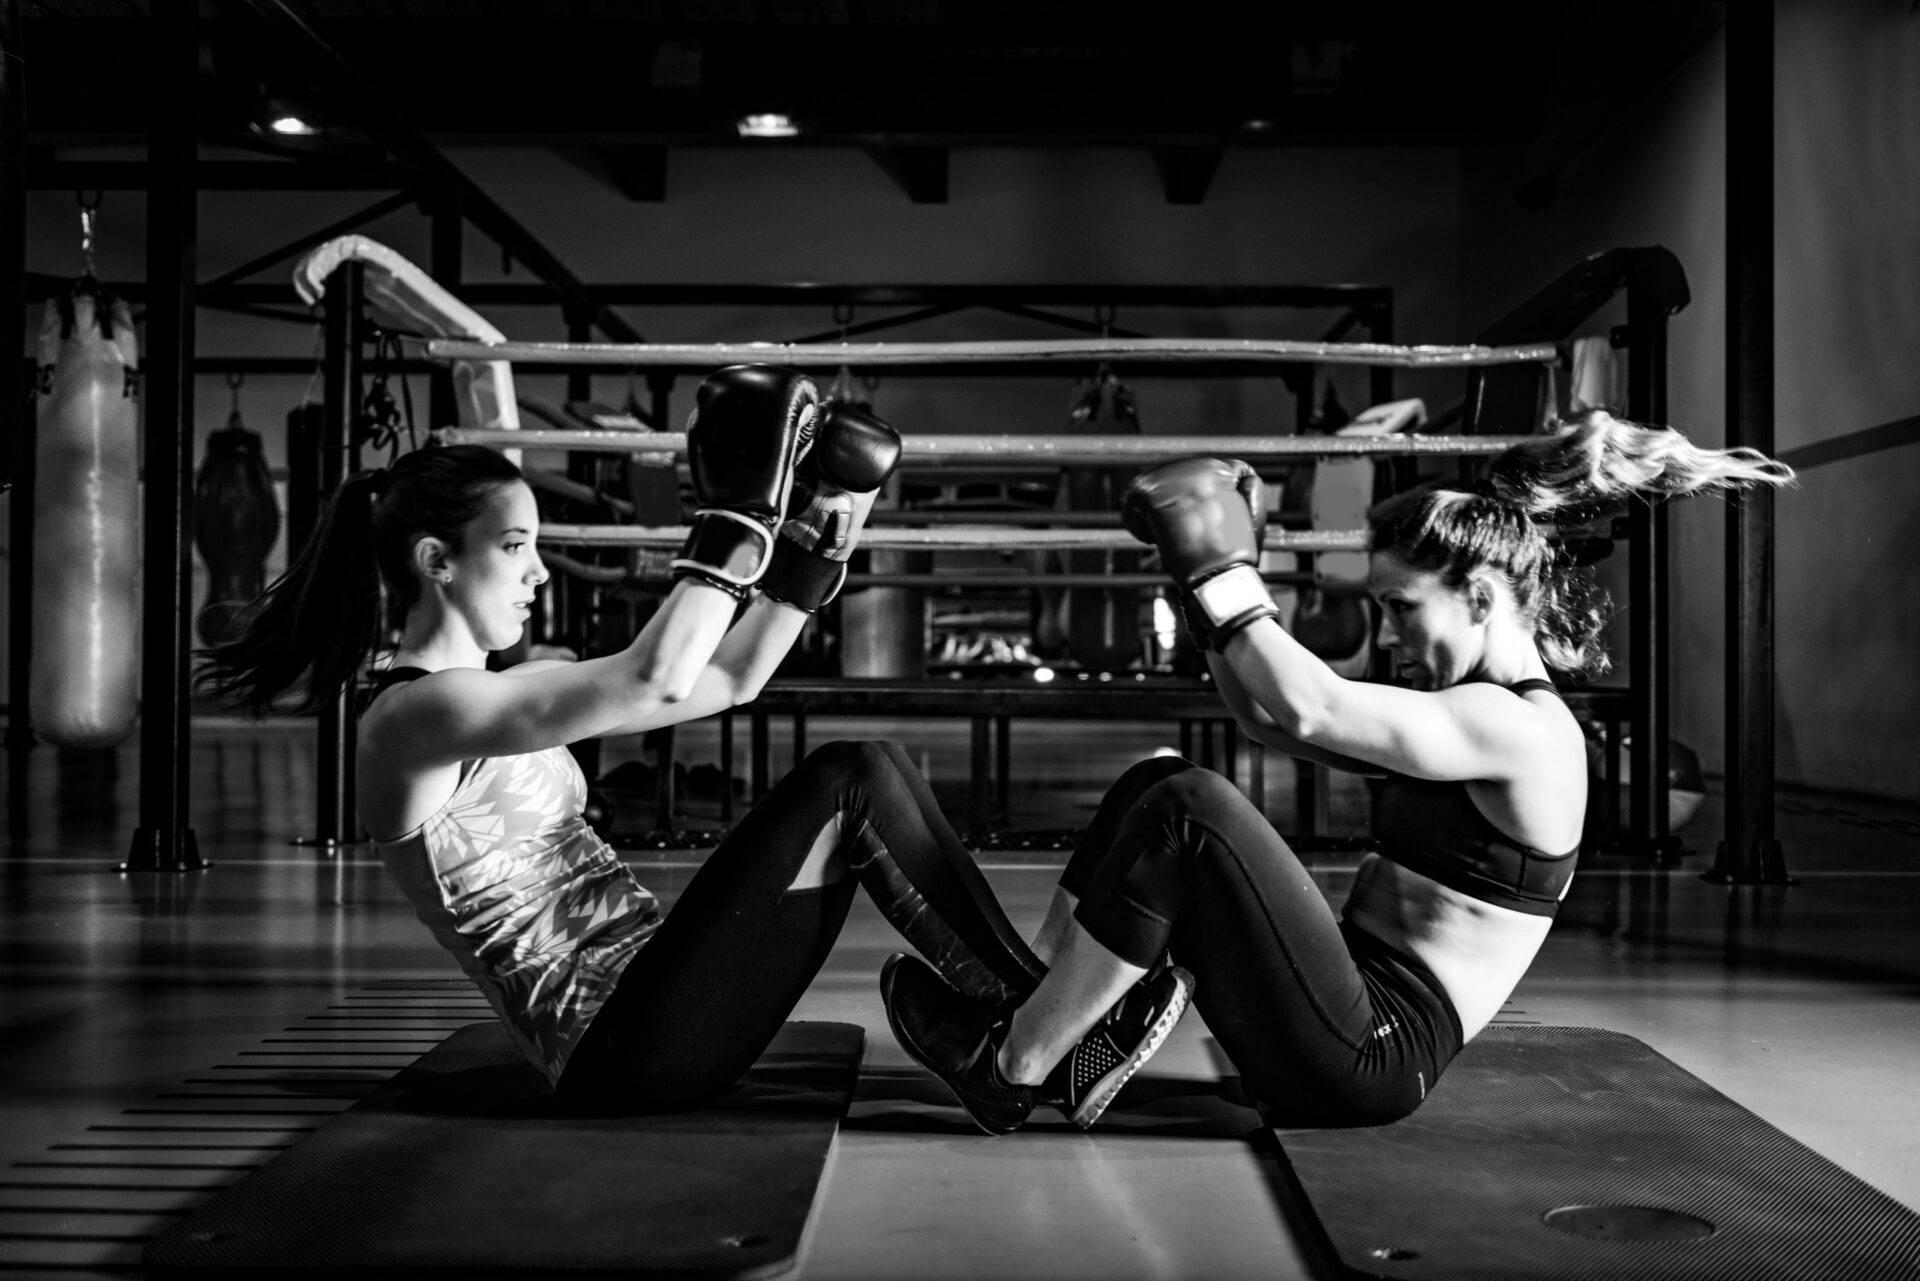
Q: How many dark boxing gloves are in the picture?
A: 2